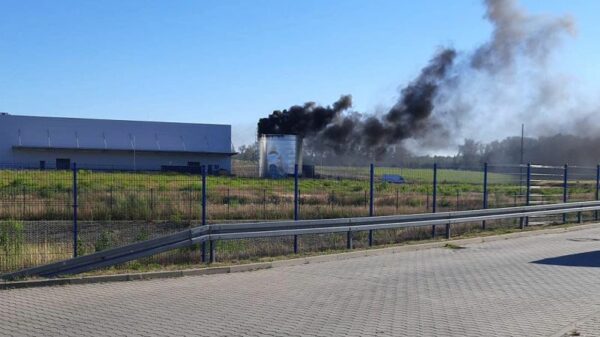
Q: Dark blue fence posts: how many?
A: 9